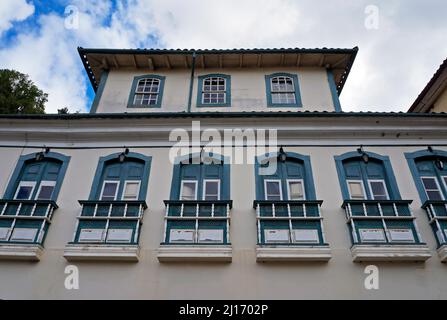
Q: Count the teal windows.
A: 9